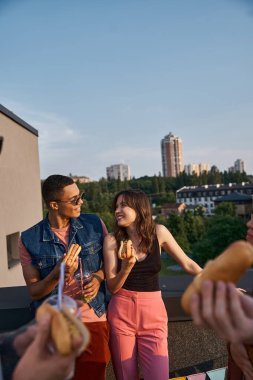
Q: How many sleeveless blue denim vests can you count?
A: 1